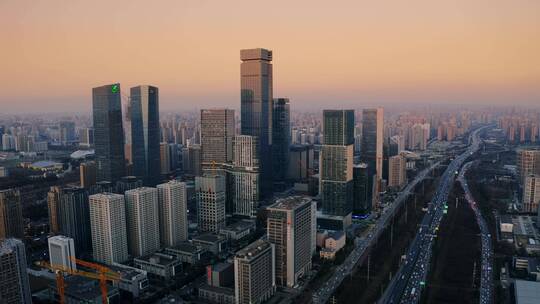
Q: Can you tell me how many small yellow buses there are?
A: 0